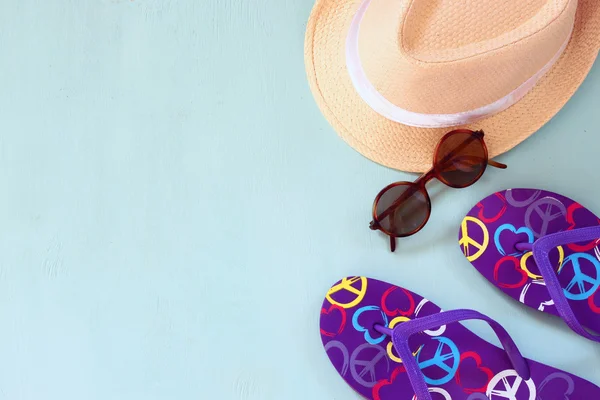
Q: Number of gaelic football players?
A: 0